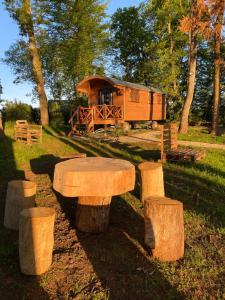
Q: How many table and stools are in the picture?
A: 5